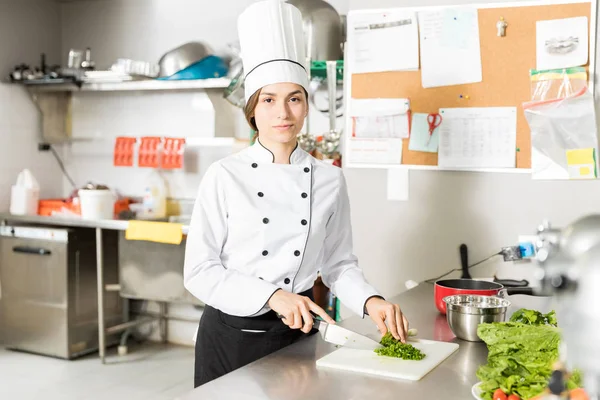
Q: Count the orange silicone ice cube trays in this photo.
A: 3